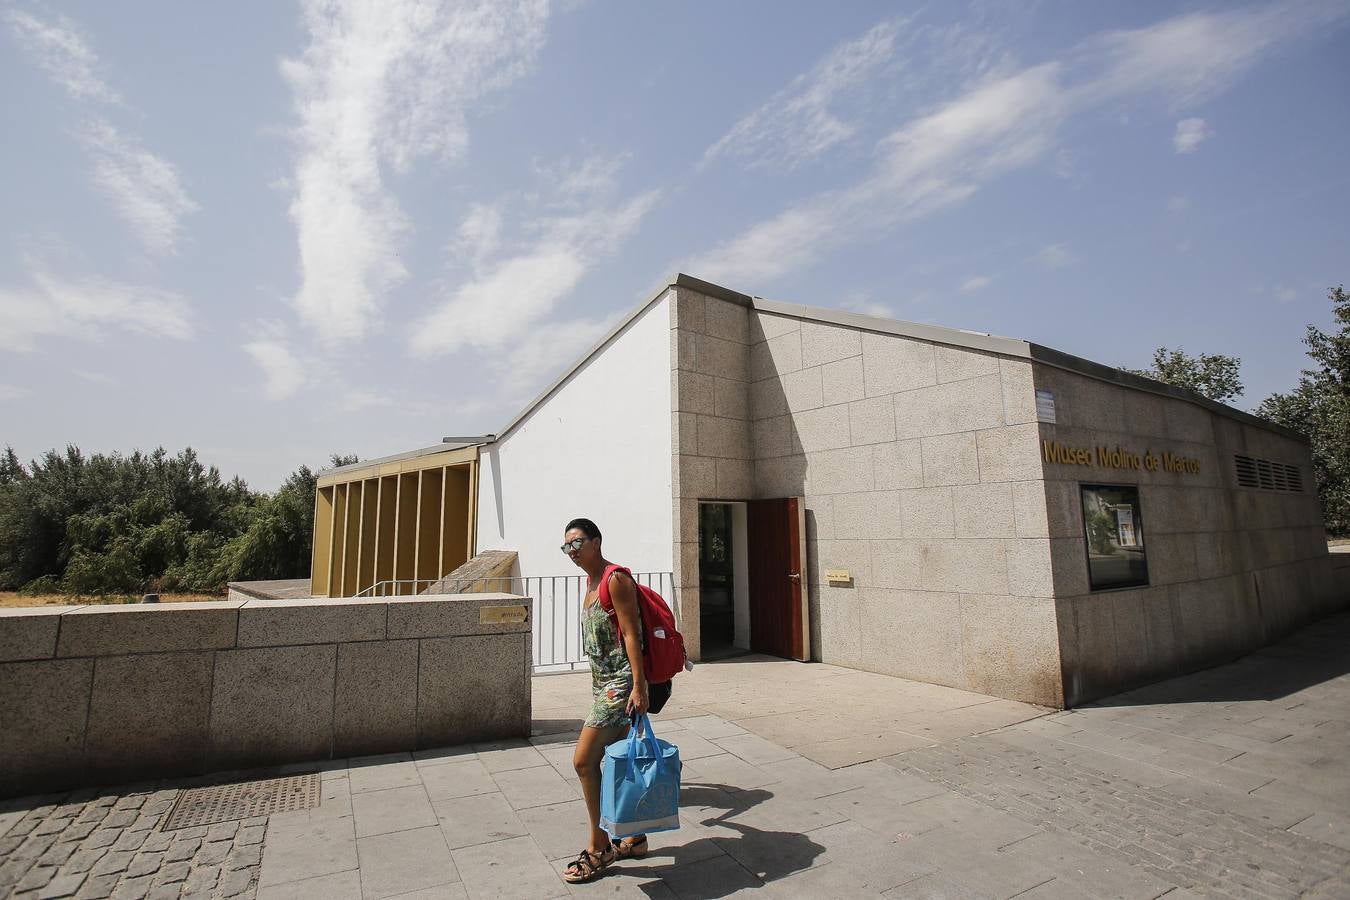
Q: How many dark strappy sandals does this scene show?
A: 2